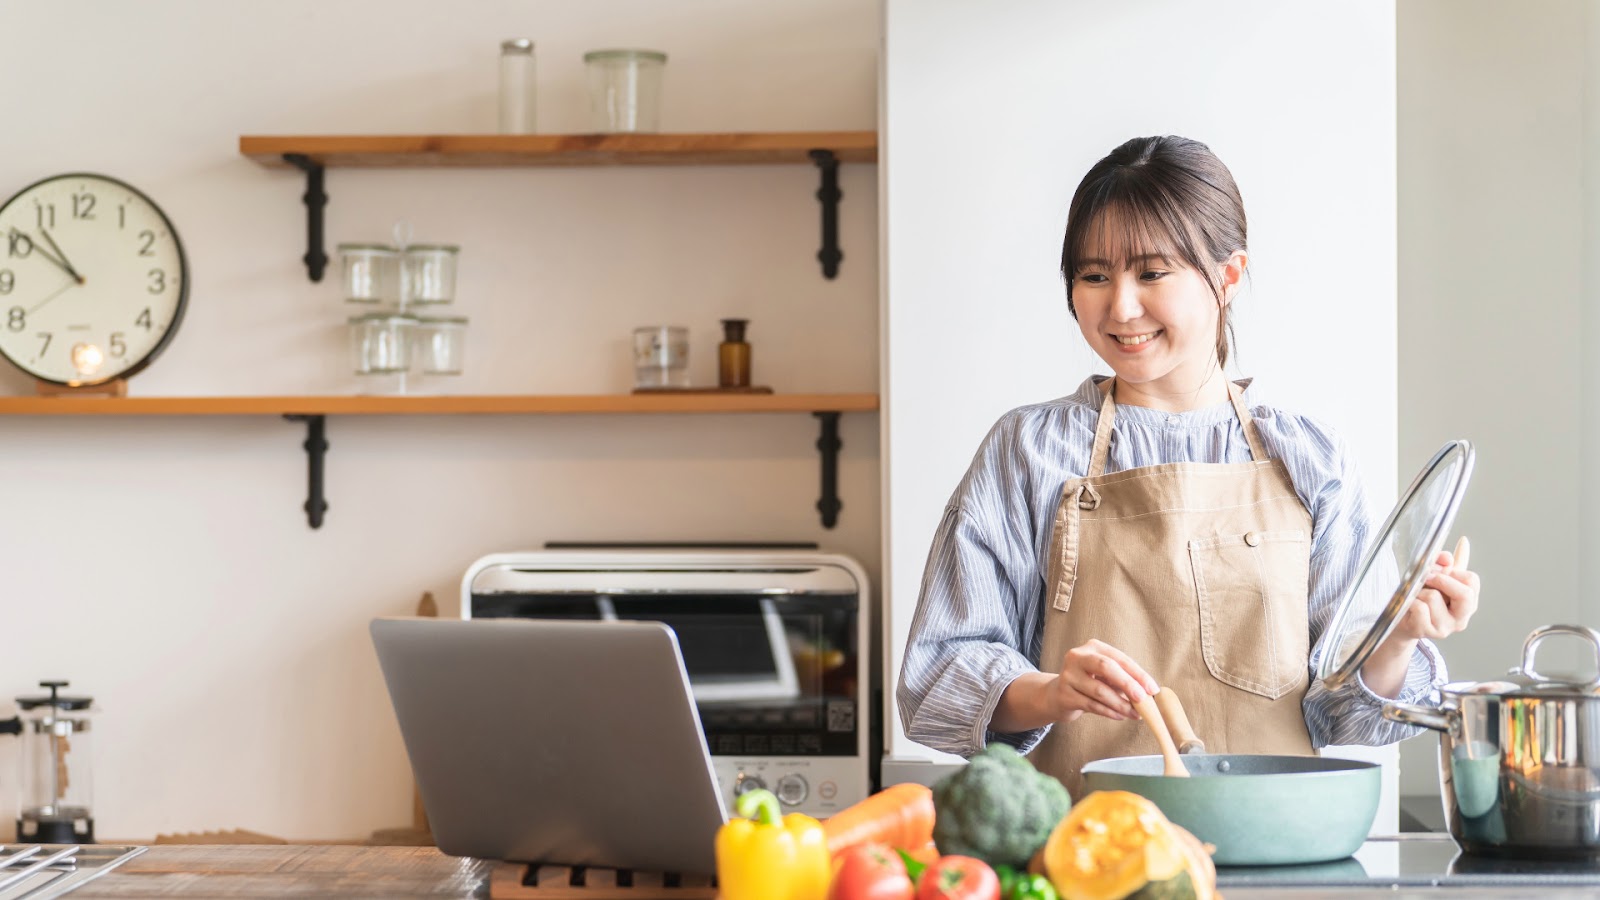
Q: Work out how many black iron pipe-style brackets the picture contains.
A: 4